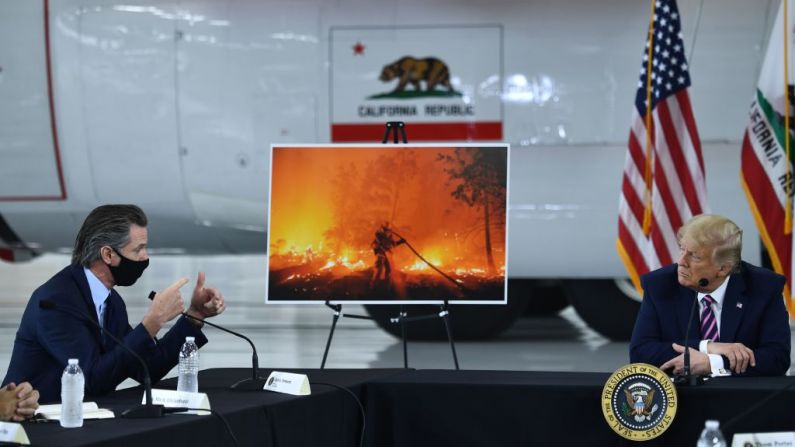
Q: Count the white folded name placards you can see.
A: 4